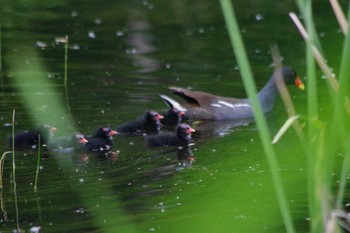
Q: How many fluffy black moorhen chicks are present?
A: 6